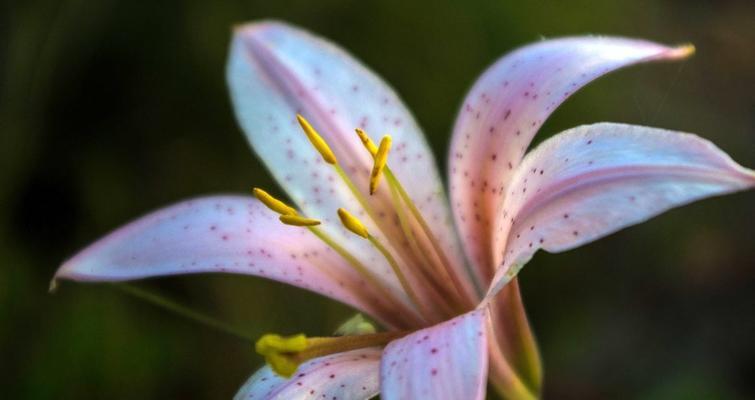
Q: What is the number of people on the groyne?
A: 0